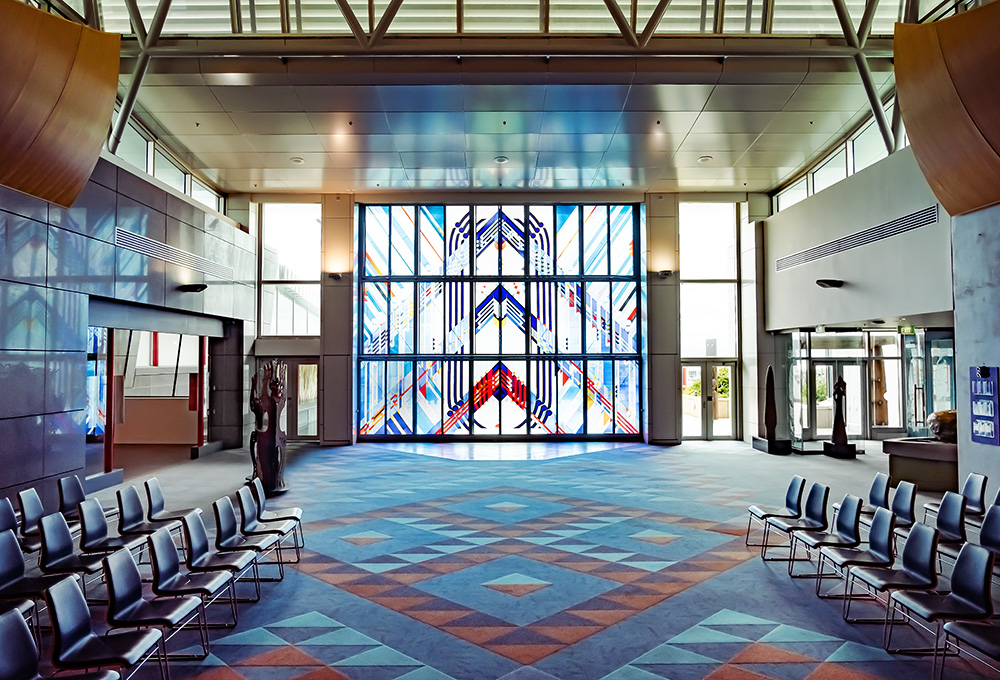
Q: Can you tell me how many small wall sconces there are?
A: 4